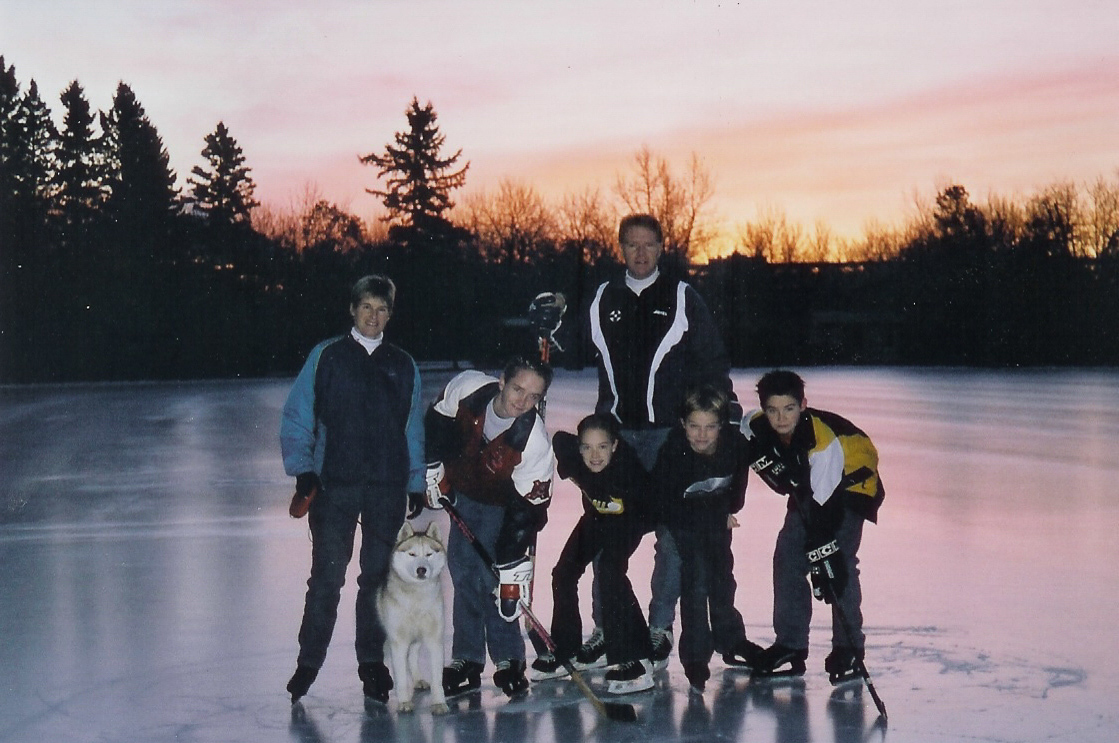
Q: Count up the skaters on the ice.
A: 6